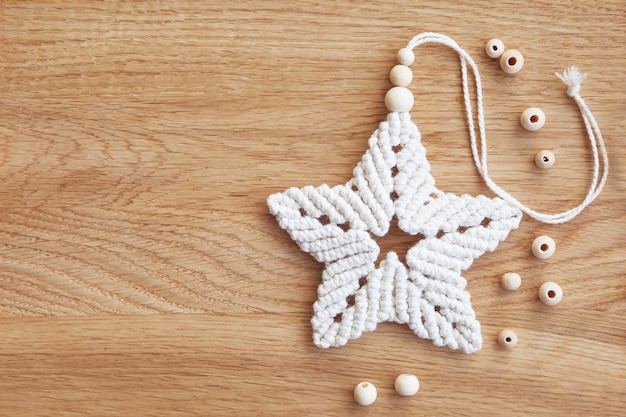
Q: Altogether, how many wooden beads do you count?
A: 13